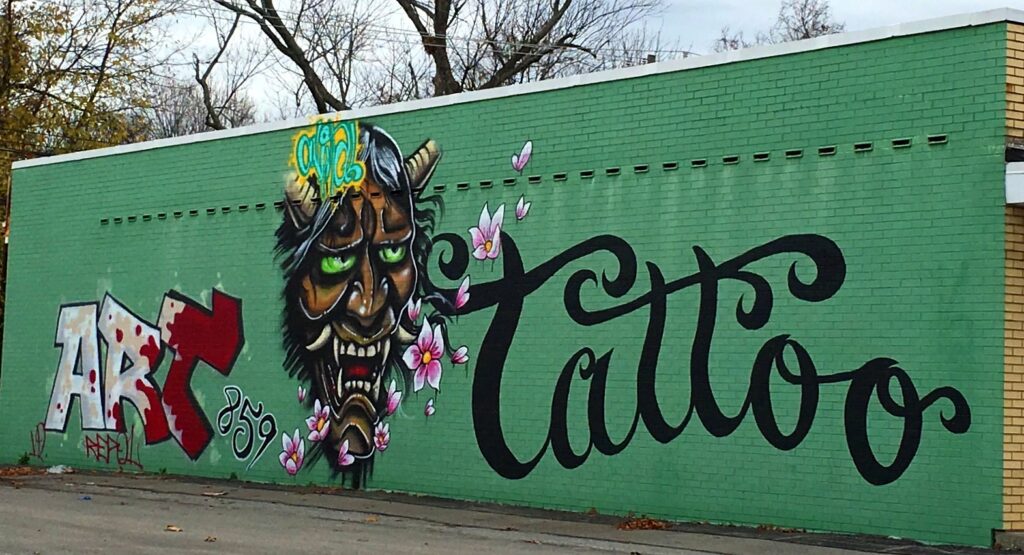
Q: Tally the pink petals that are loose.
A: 9